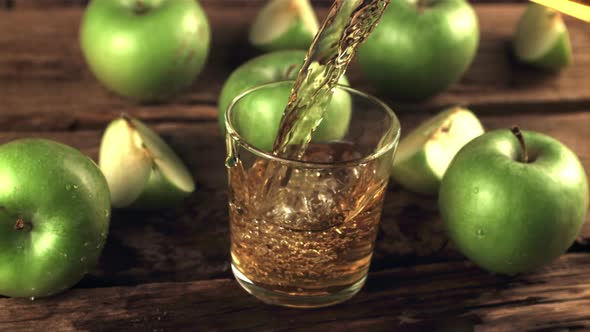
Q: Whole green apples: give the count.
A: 5